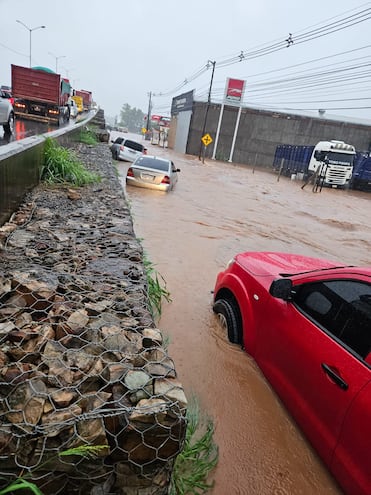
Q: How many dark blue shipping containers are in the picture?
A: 2